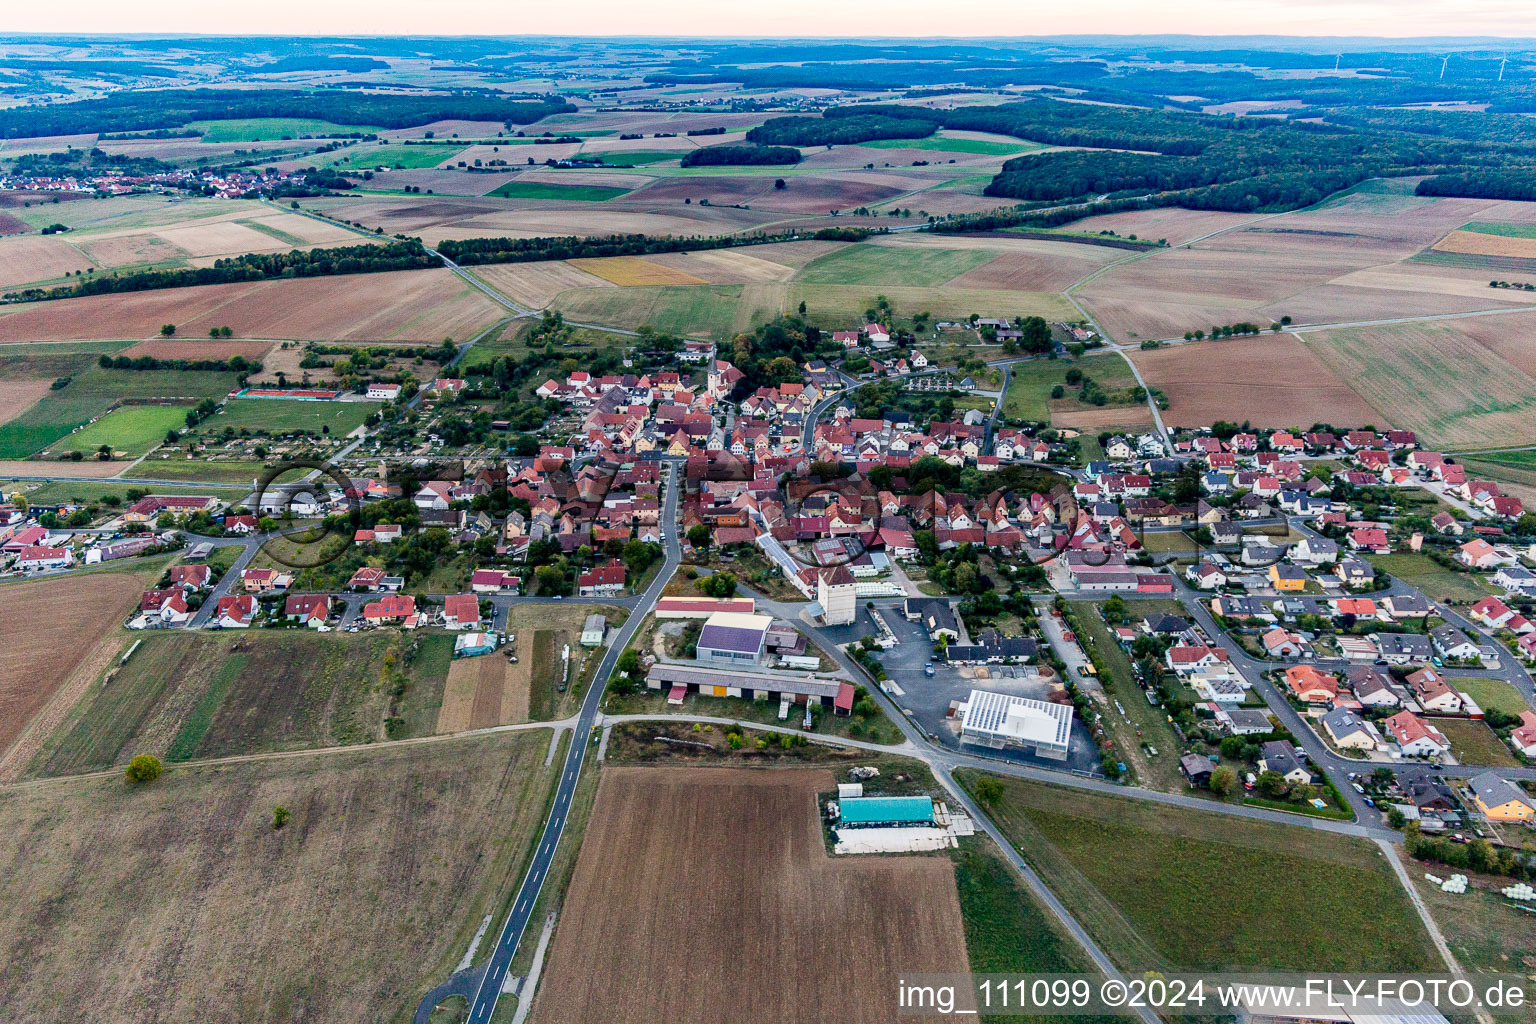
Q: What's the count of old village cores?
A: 1